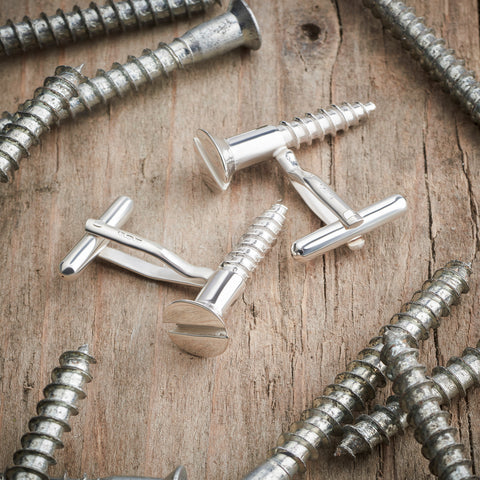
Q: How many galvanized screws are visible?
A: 9